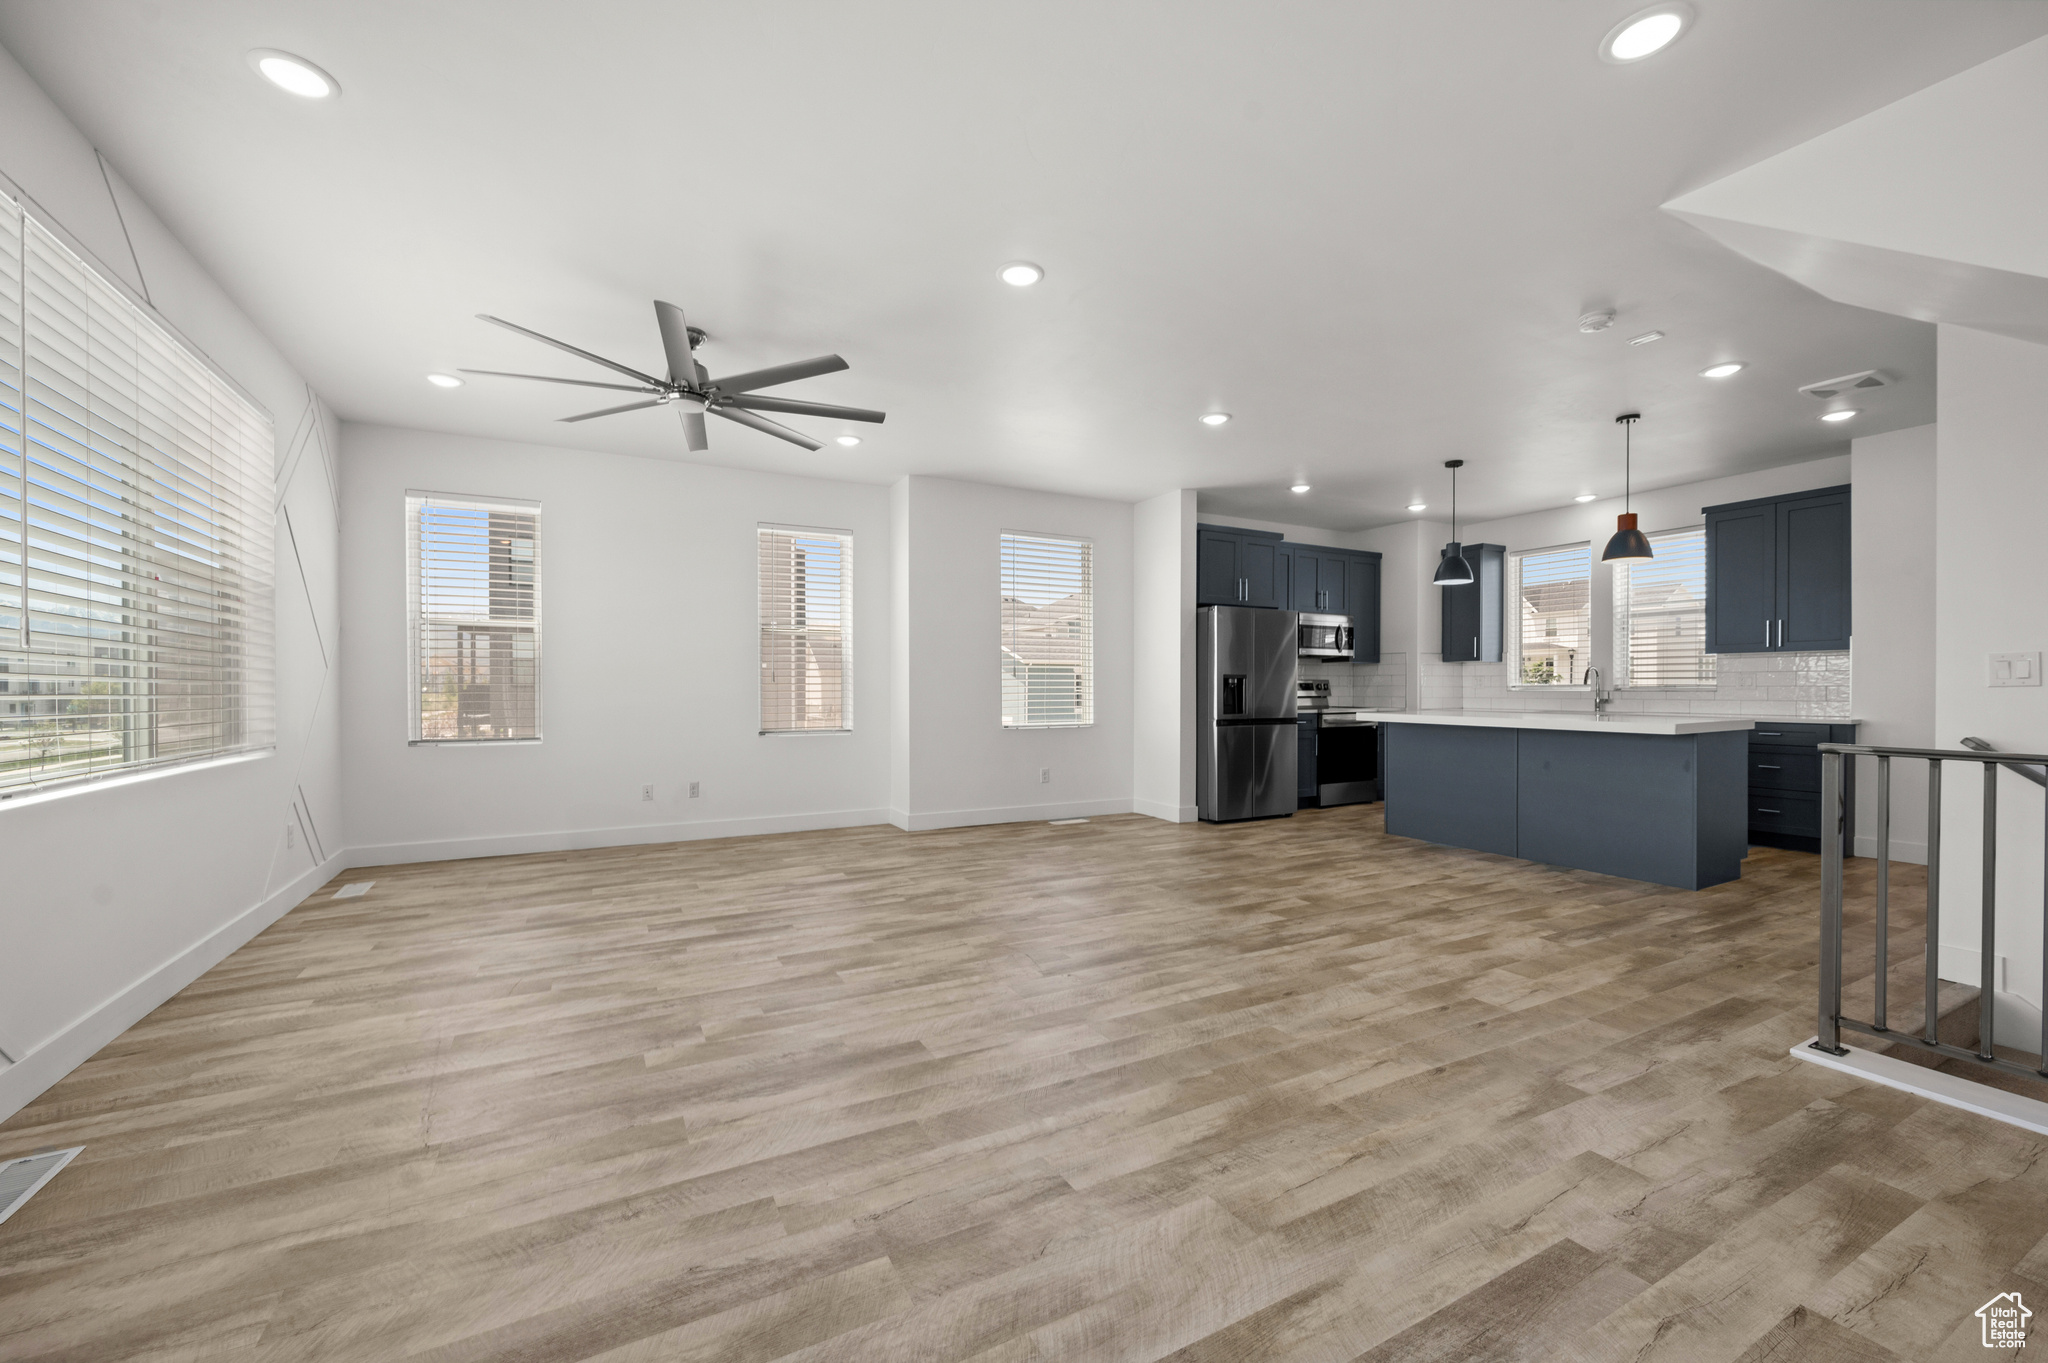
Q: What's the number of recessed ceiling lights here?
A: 11